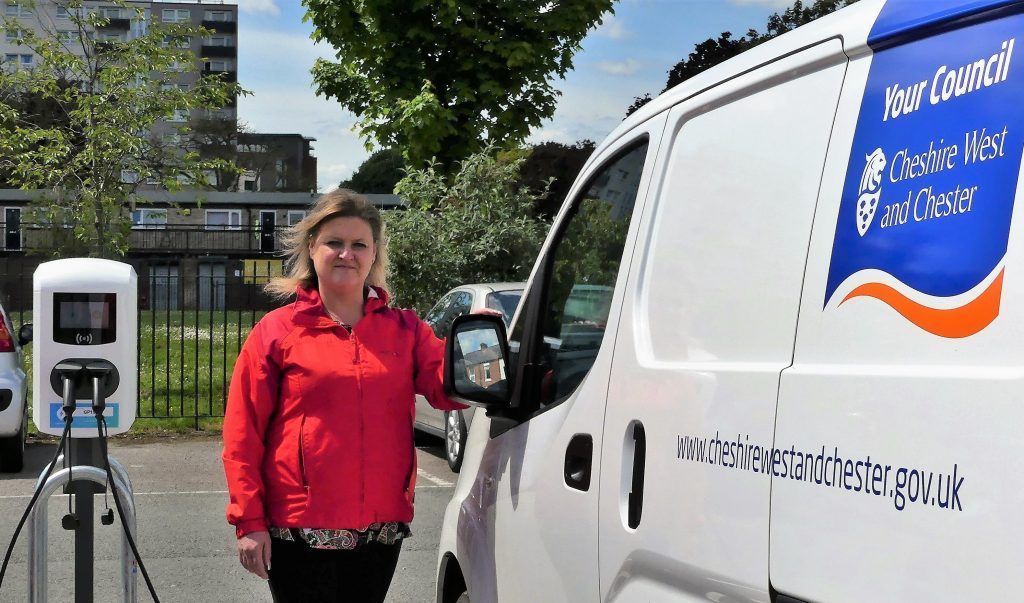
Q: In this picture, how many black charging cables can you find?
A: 2